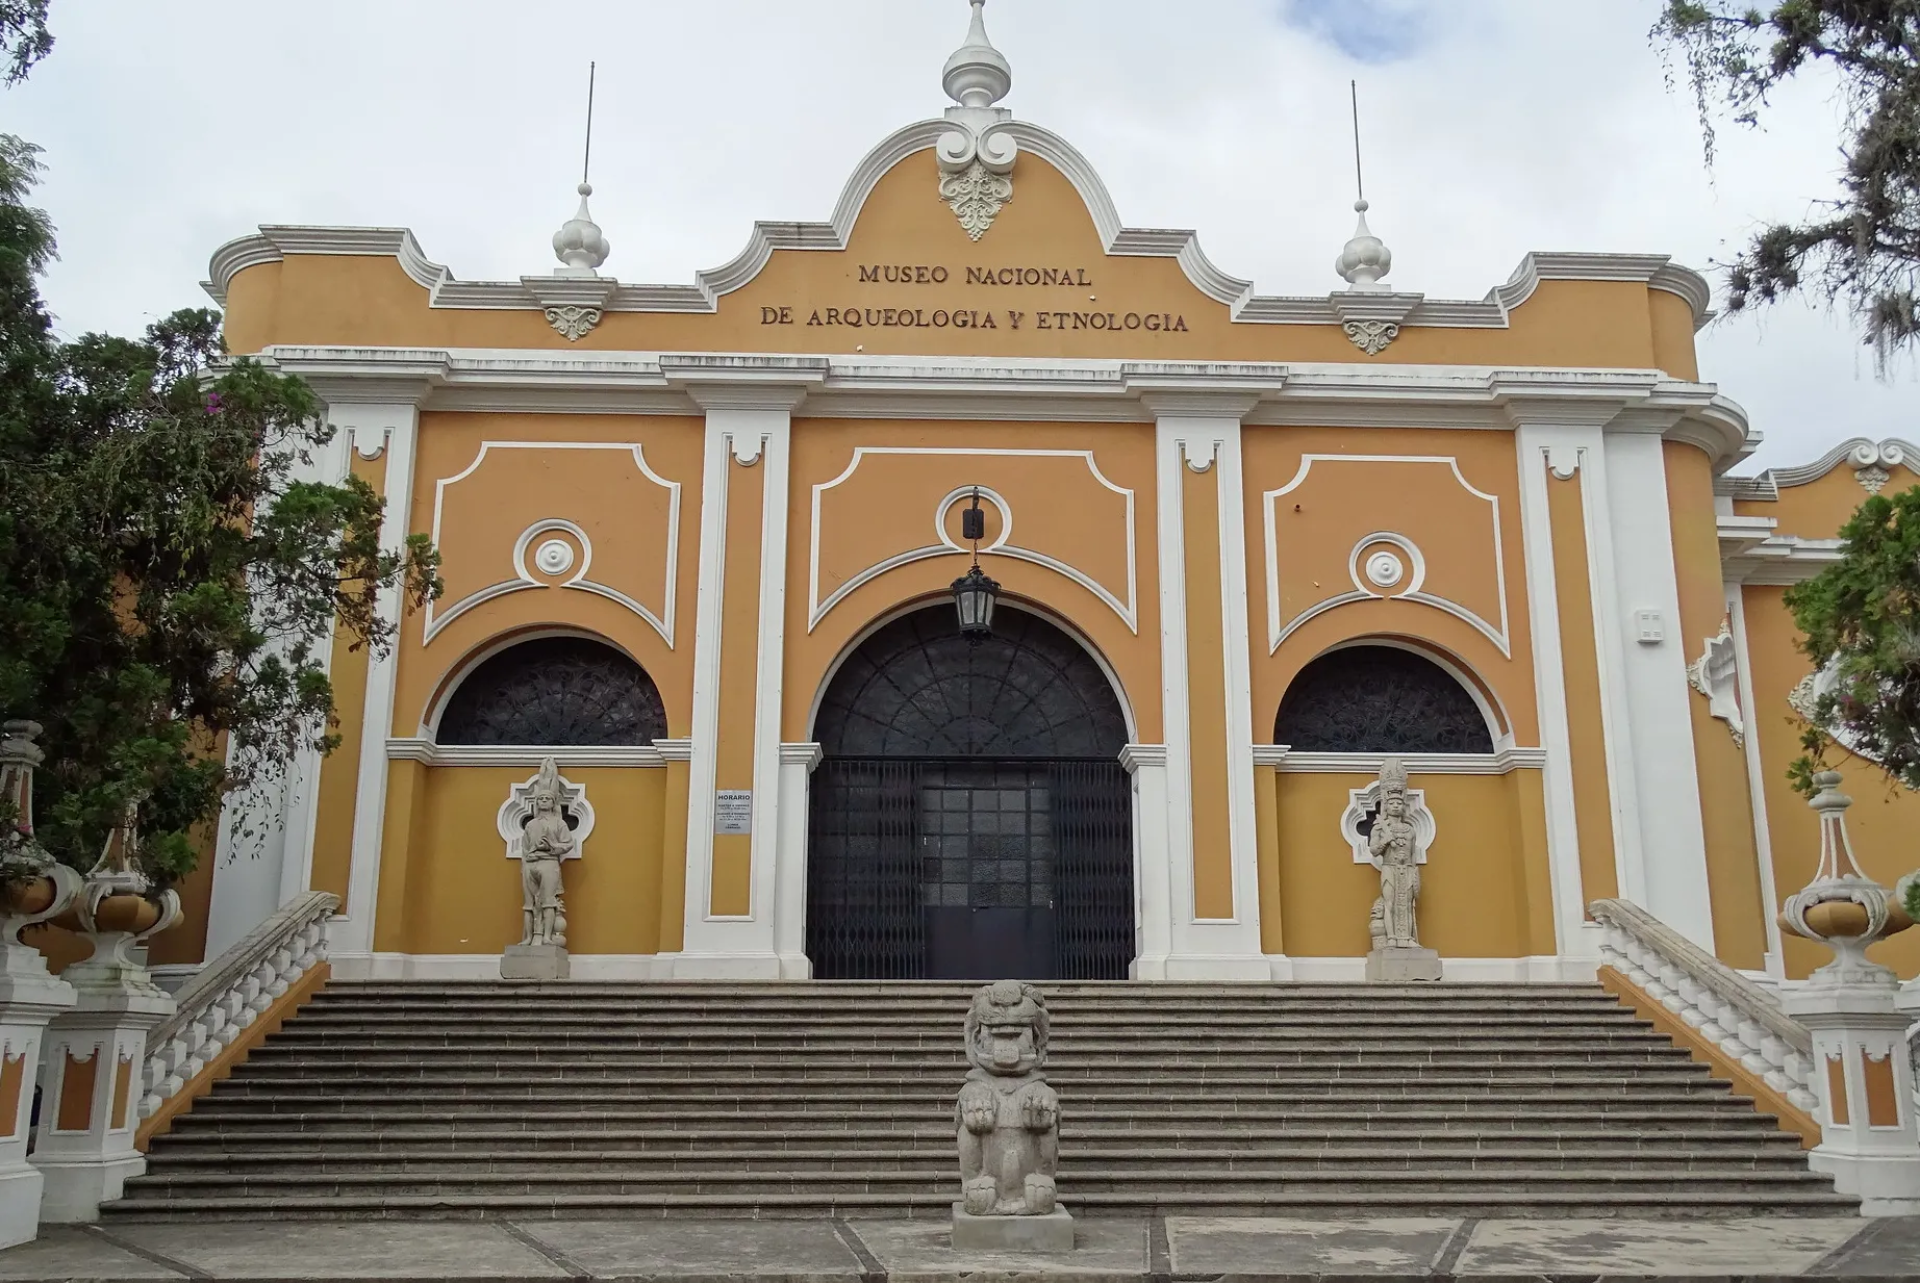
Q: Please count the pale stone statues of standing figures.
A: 2